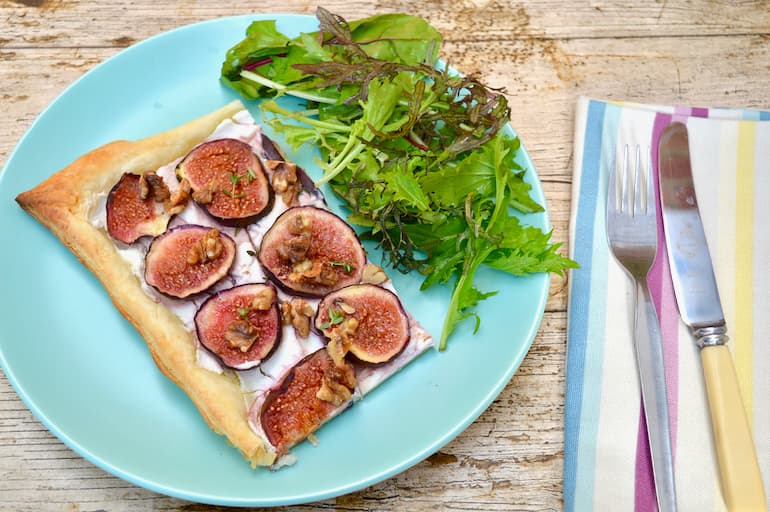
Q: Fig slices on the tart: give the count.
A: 7